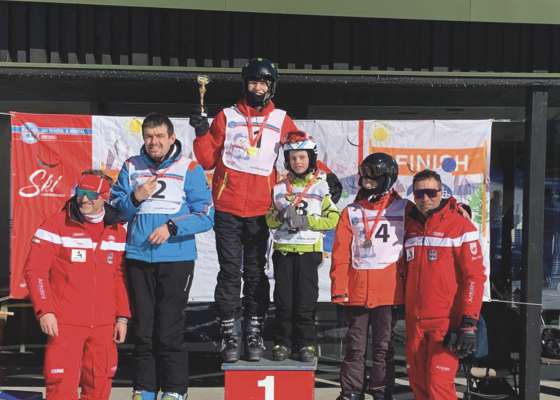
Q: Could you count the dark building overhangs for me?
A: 1